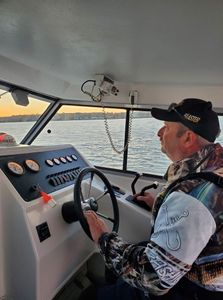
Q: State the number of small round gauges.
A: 5